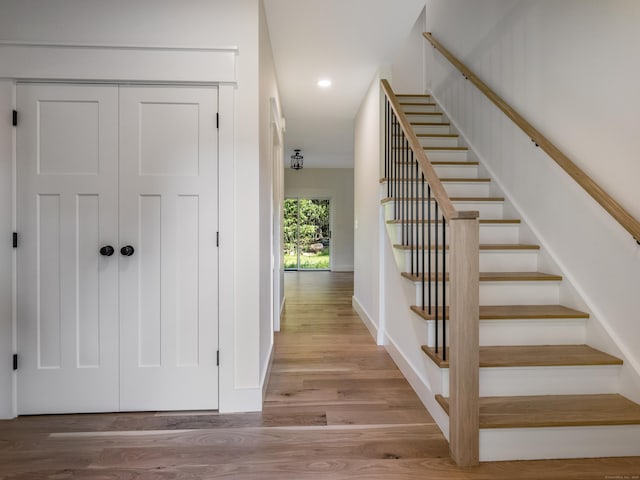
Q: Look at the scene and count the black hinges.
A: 6